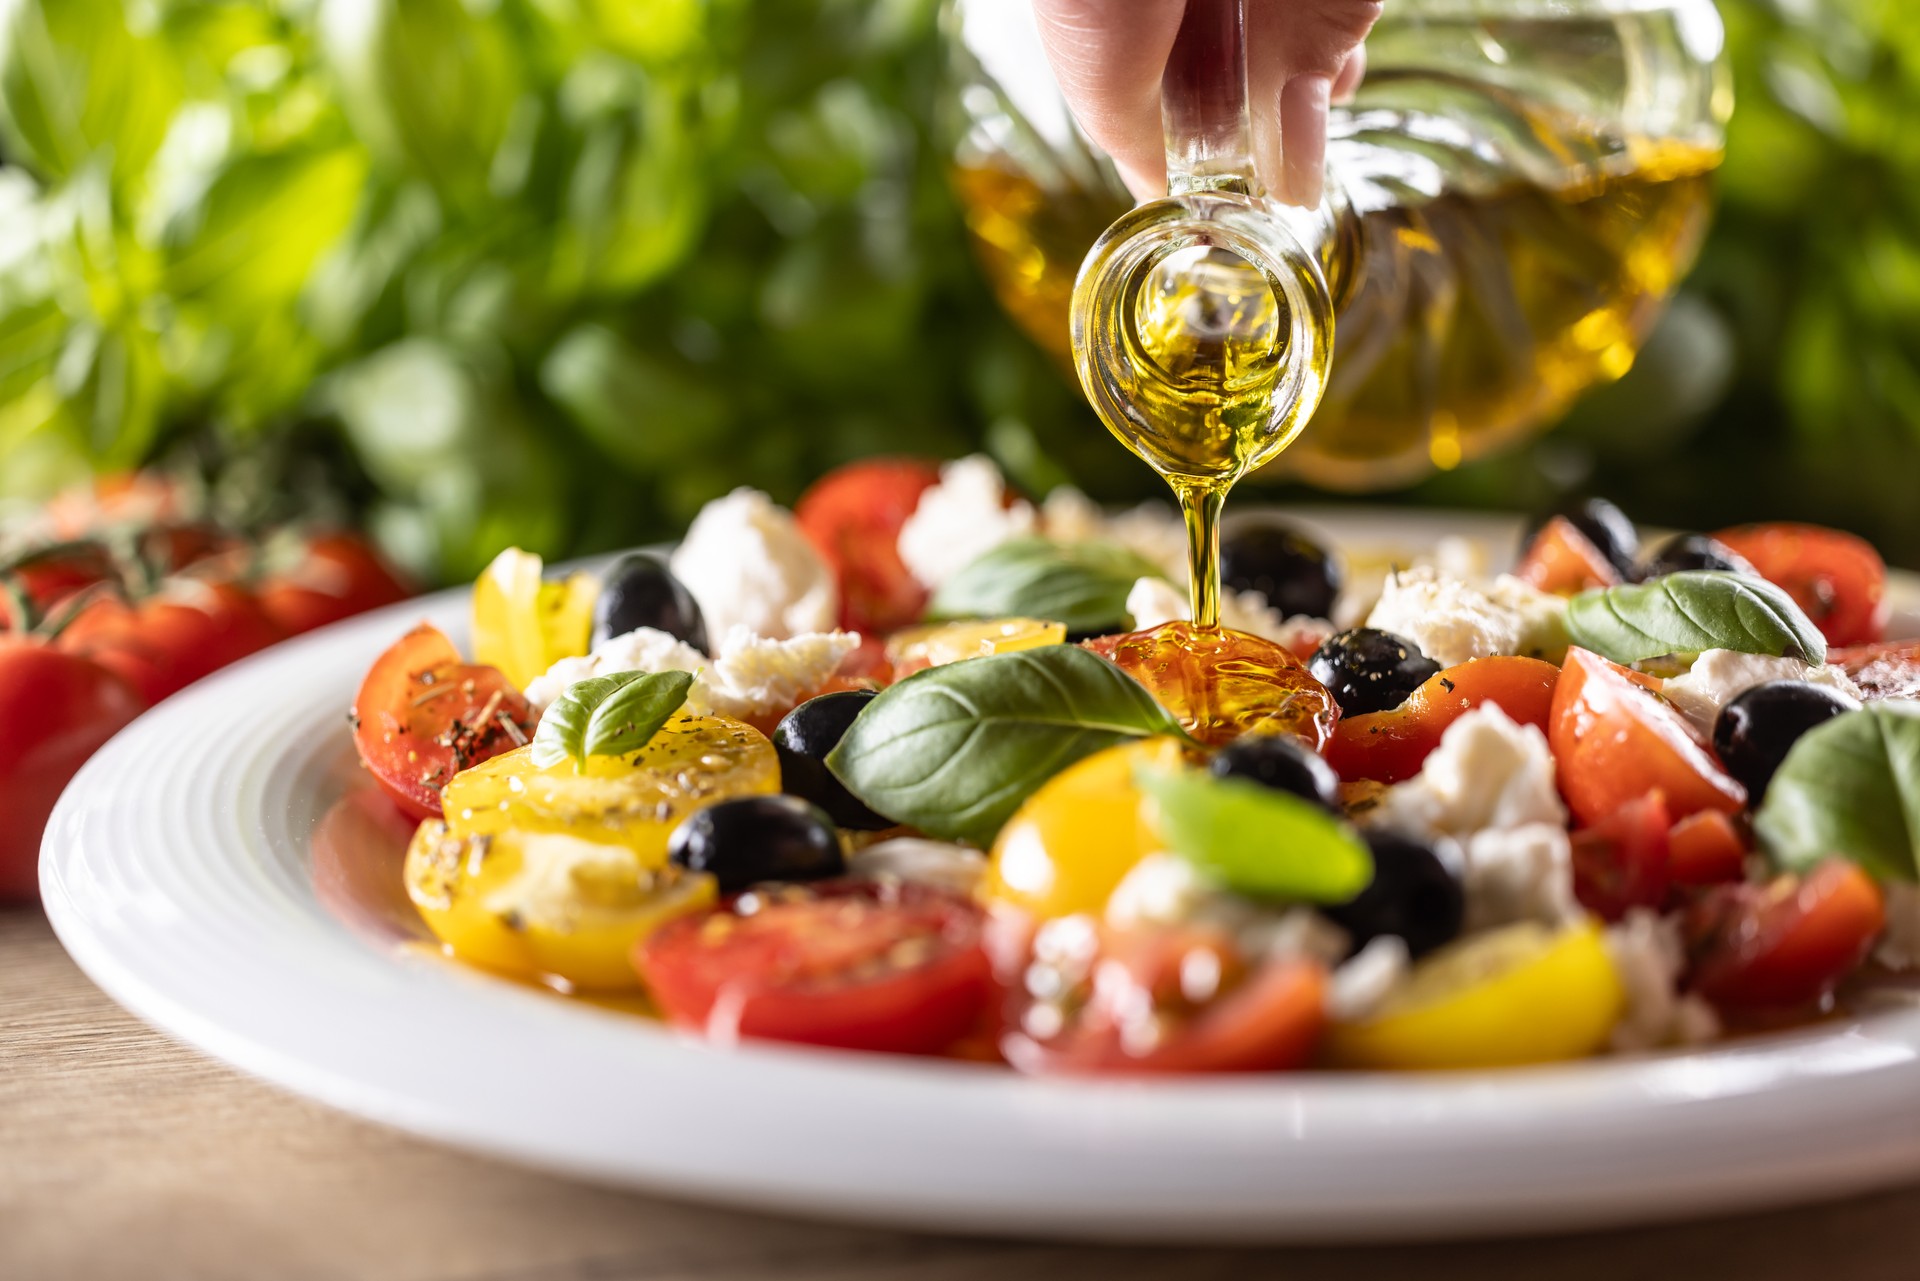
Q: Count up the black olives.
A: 10